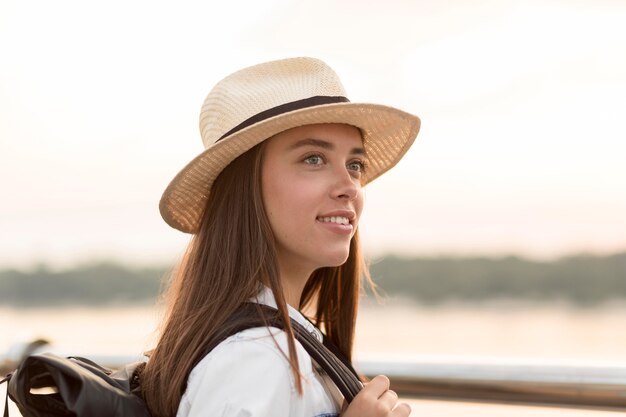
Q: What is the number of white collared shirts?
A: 1